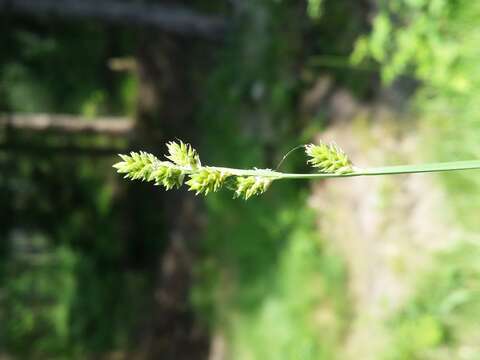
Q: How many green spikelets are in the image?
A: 6